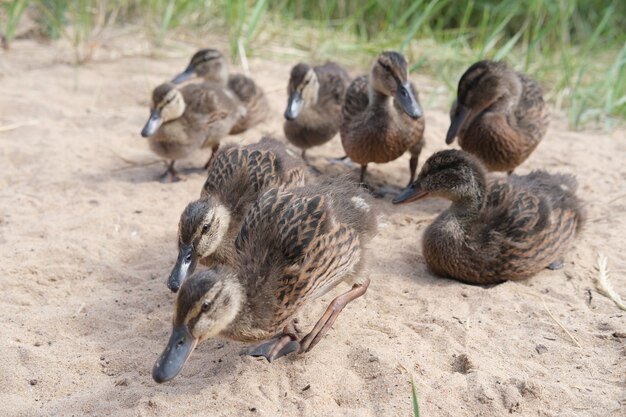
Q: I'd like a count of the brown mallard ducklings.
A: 8